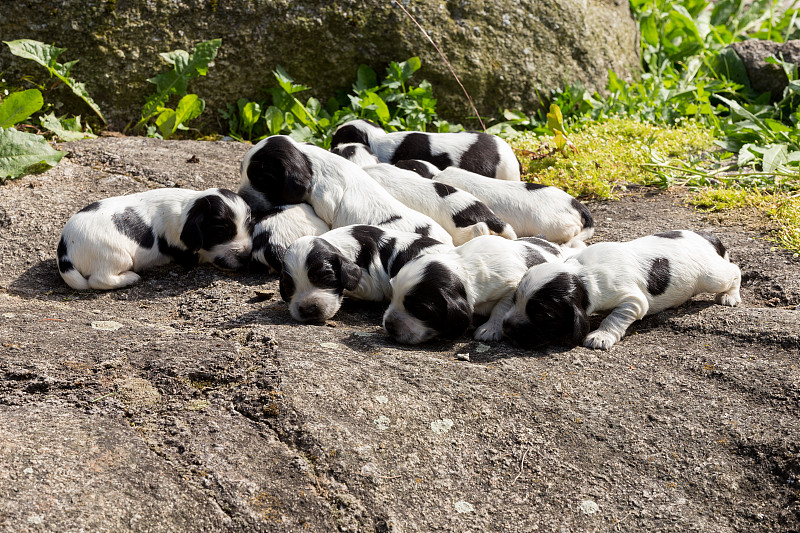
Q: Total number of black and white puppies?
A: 9